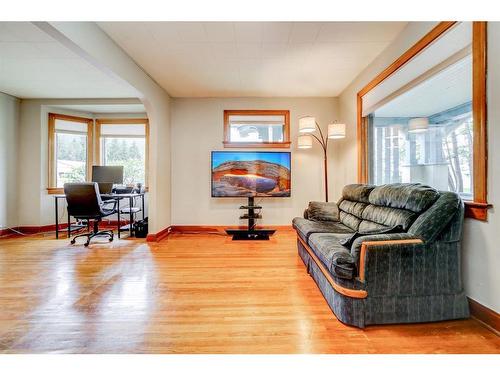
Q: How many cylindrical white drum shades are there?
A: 3